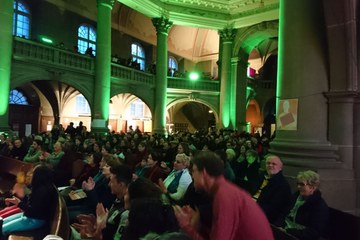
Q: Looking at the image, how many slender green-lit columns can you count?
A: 4